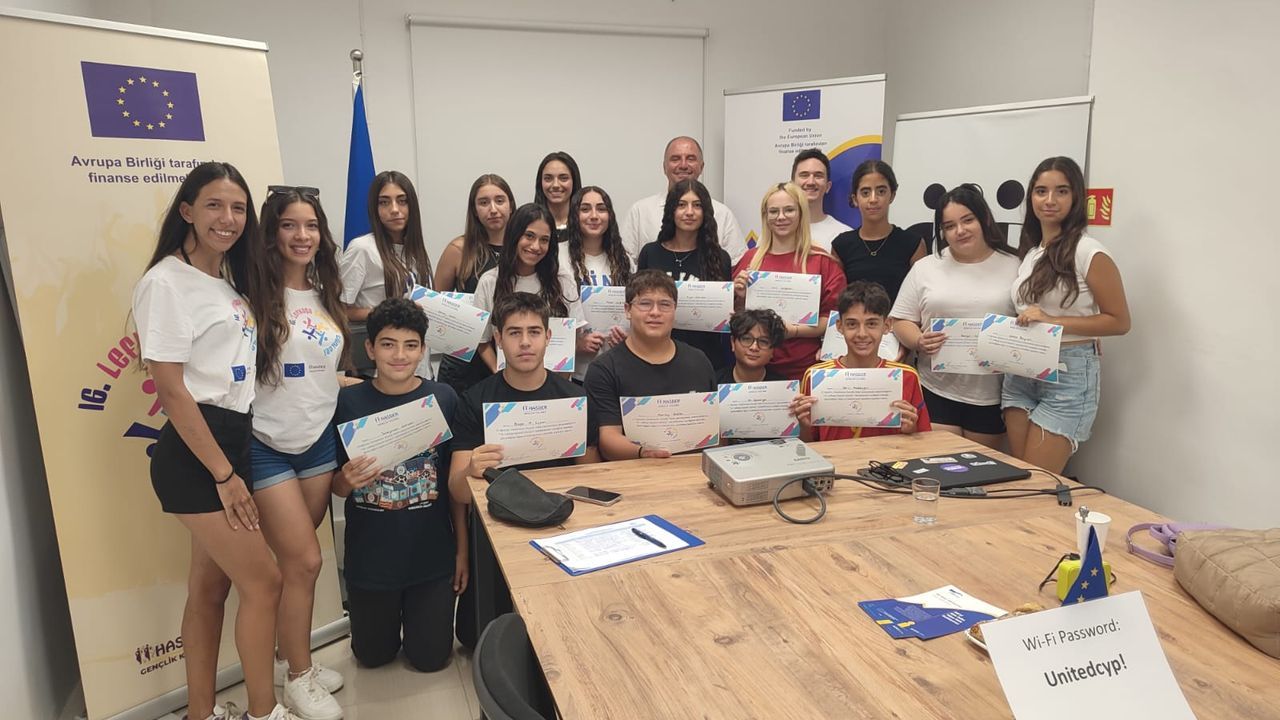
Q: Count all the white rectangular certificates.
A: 14